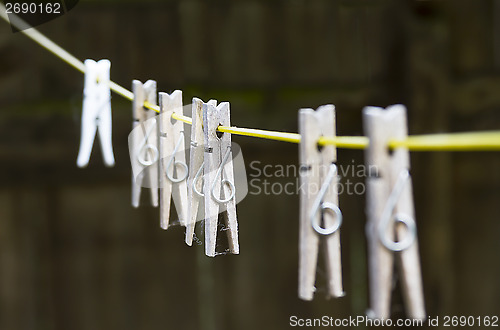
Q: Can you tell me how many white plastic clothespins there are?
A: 1